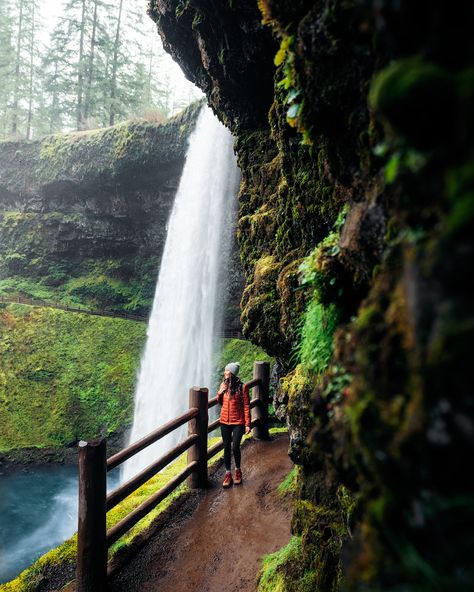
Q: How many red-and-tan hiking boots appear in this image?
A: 2